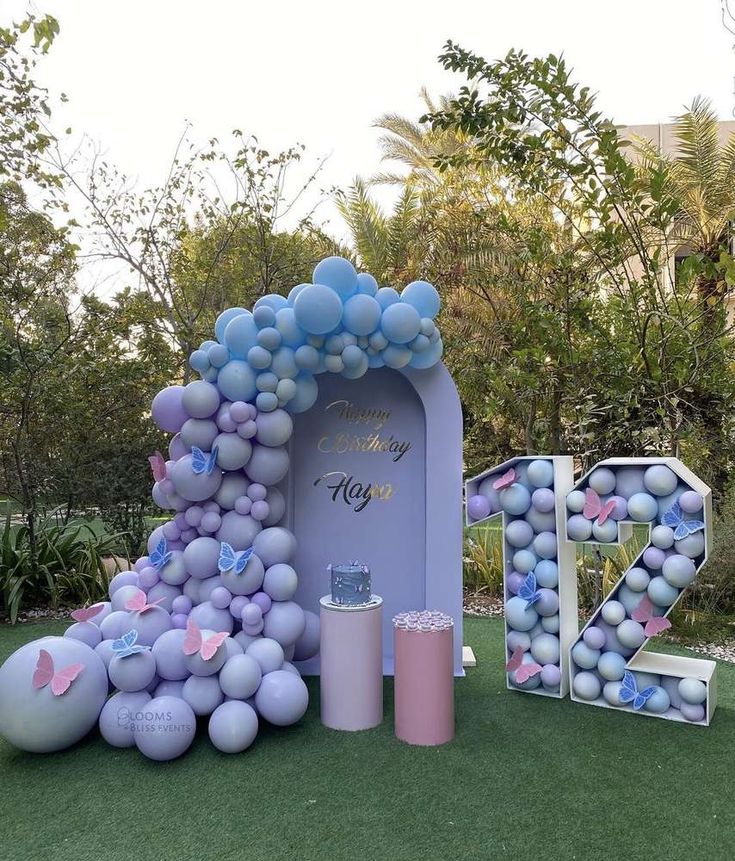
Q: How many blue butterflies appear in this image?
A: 7